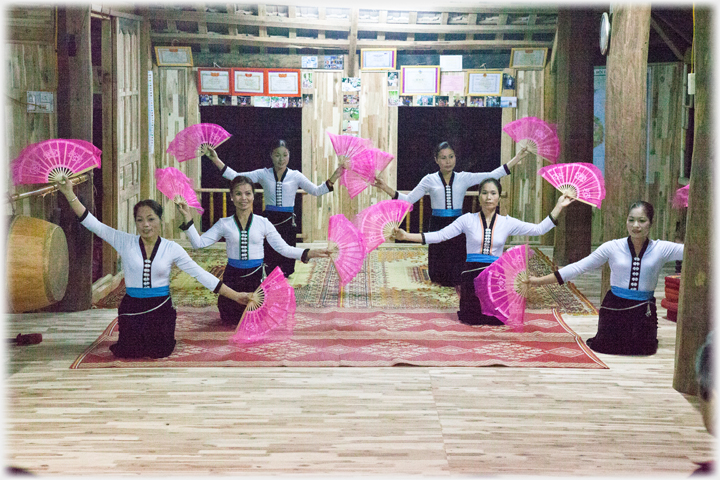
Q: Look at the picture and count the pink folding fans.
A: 12